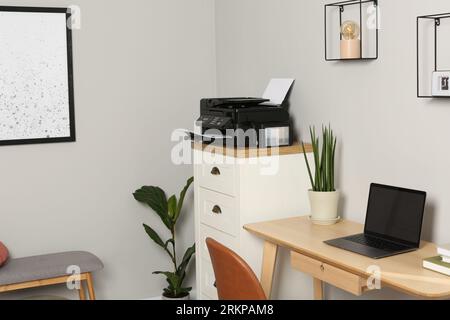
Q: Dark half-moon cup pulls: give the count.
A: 2